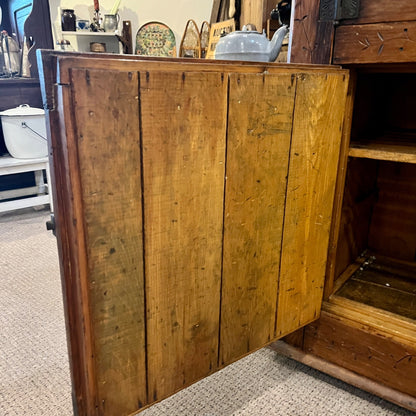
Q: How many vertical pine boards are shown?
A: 4